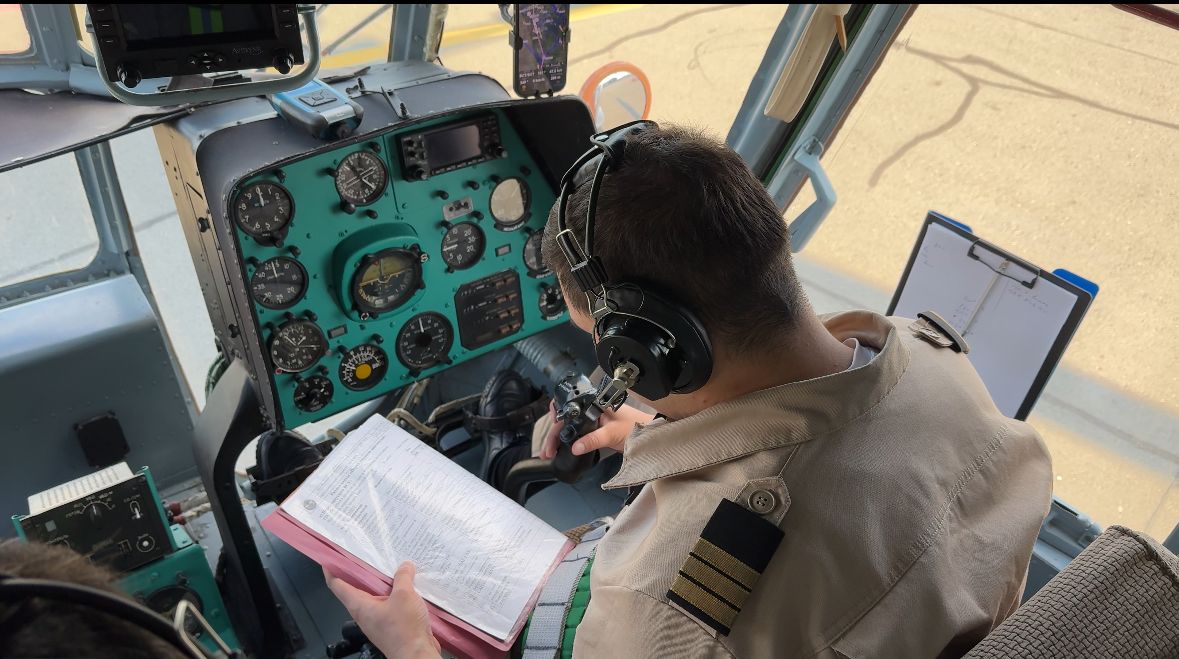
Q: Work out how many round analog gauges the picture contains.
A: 12